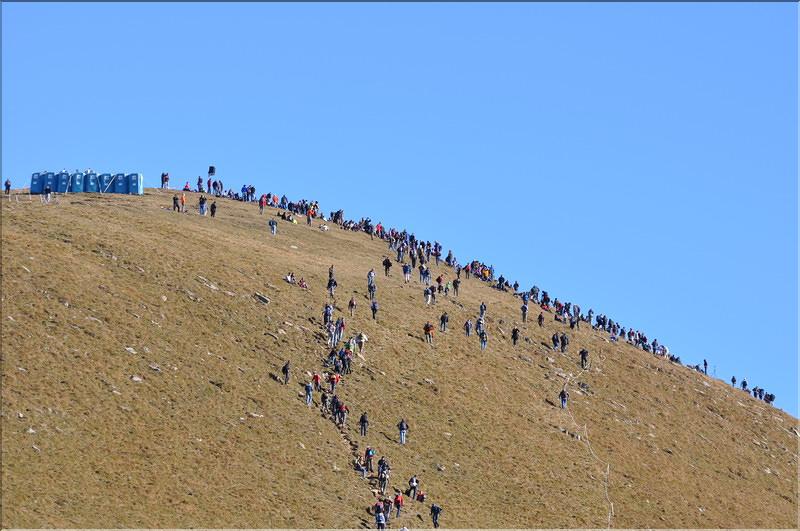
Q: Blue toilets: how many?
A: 8